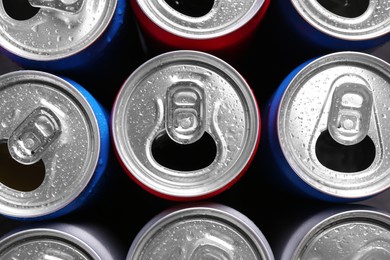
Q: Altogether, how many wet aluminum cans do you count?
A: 9